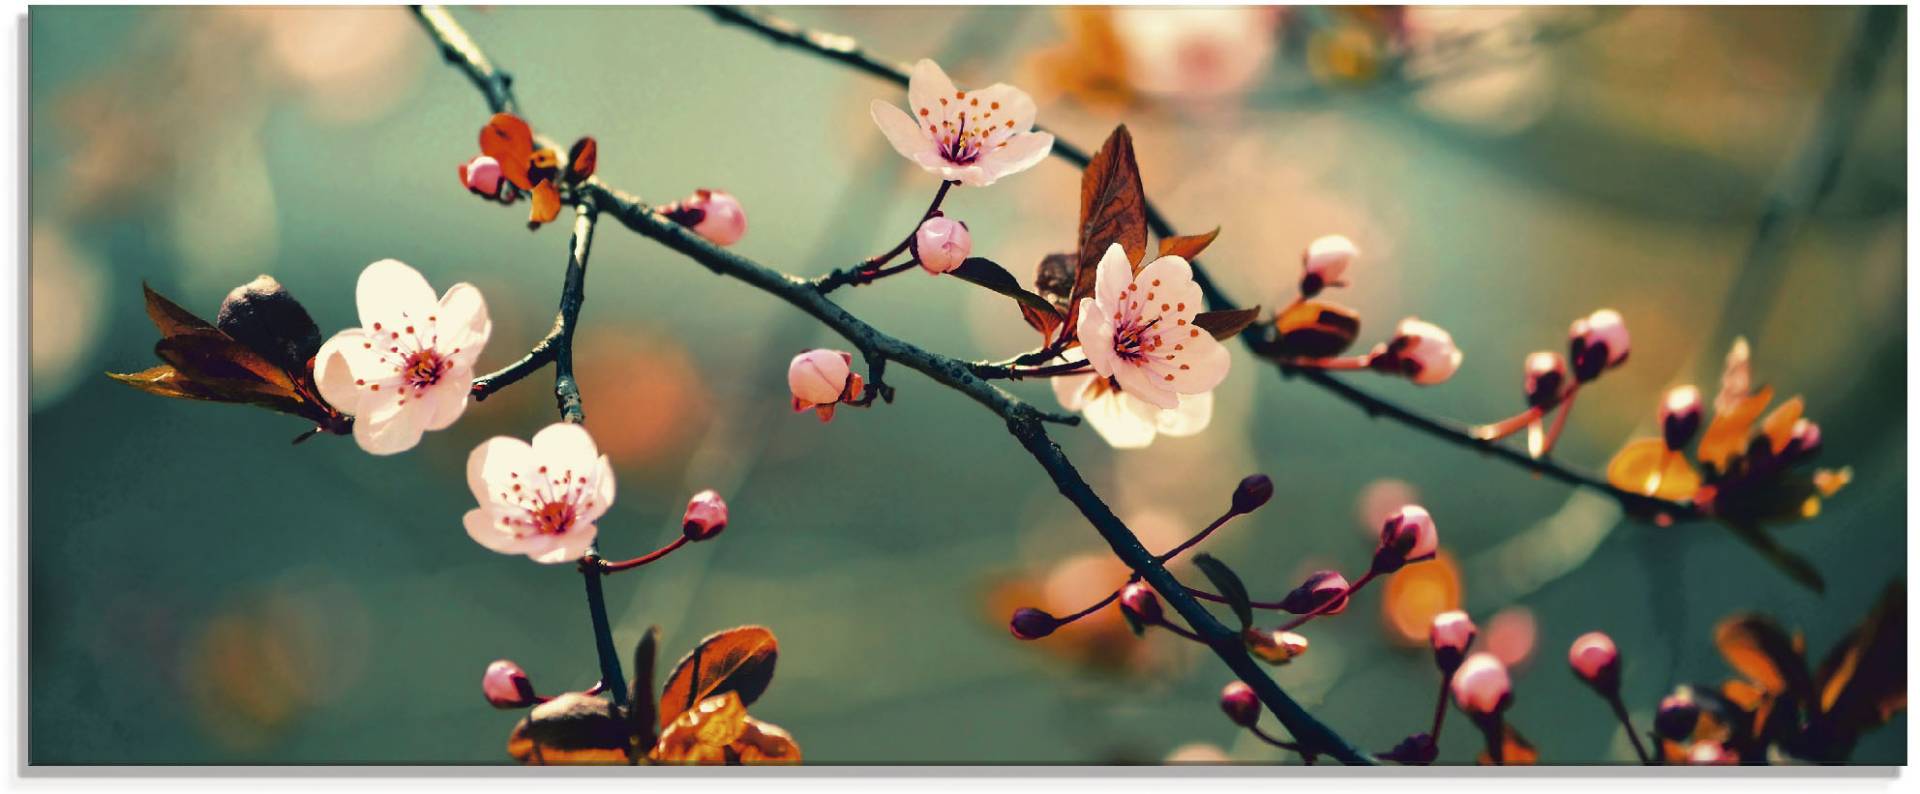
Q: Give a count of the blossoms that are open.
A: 5